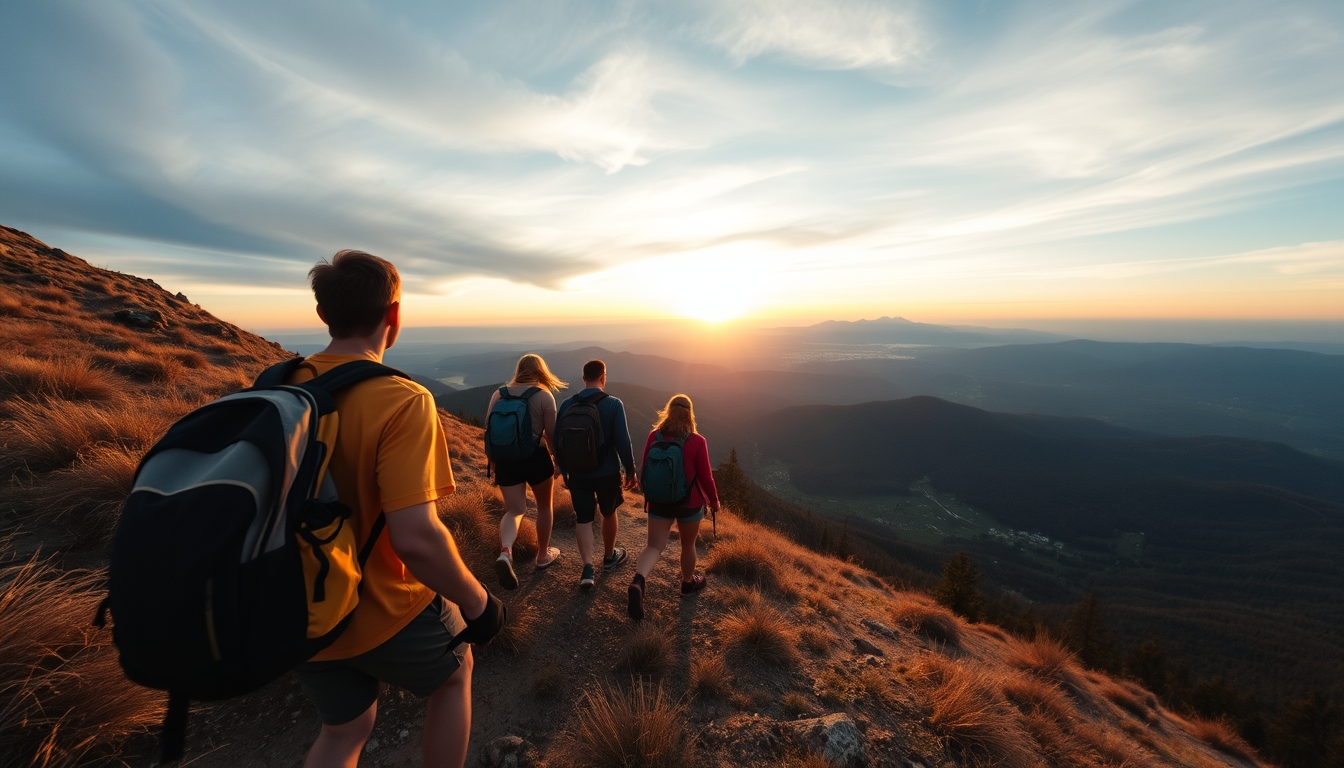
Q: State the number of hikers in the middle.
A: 3